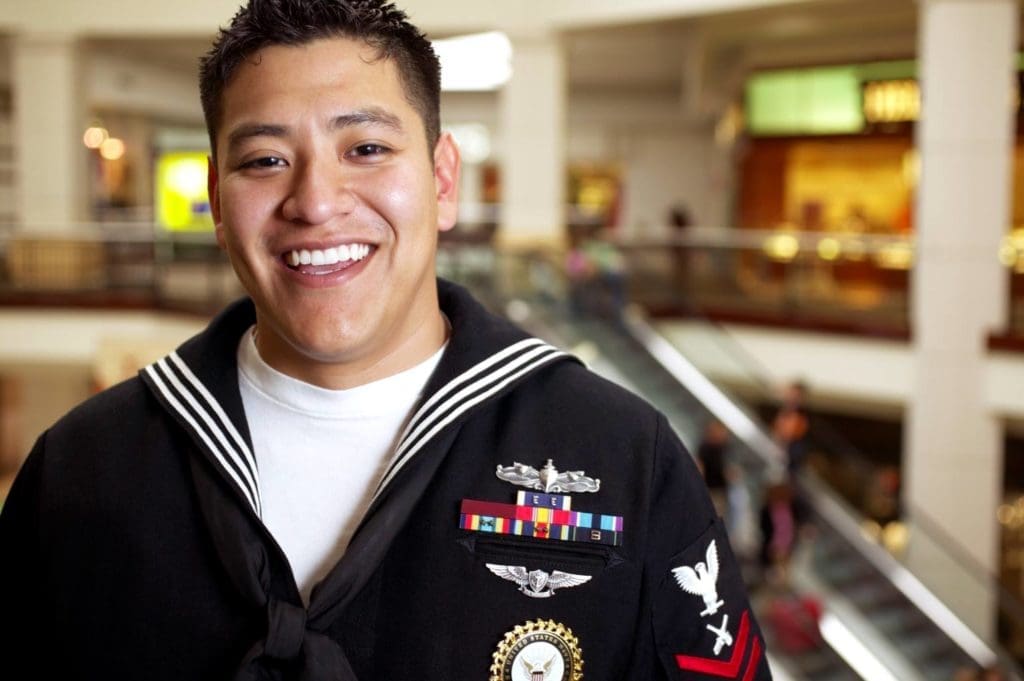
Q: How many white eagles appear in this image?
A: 1